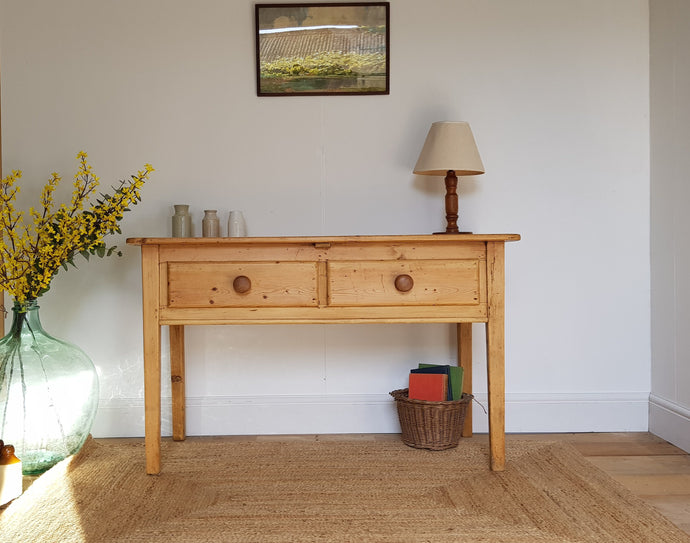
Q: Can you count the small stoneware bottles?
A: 3